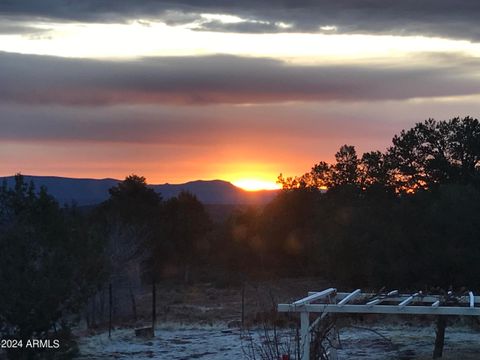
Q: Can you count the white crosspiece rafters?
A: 6